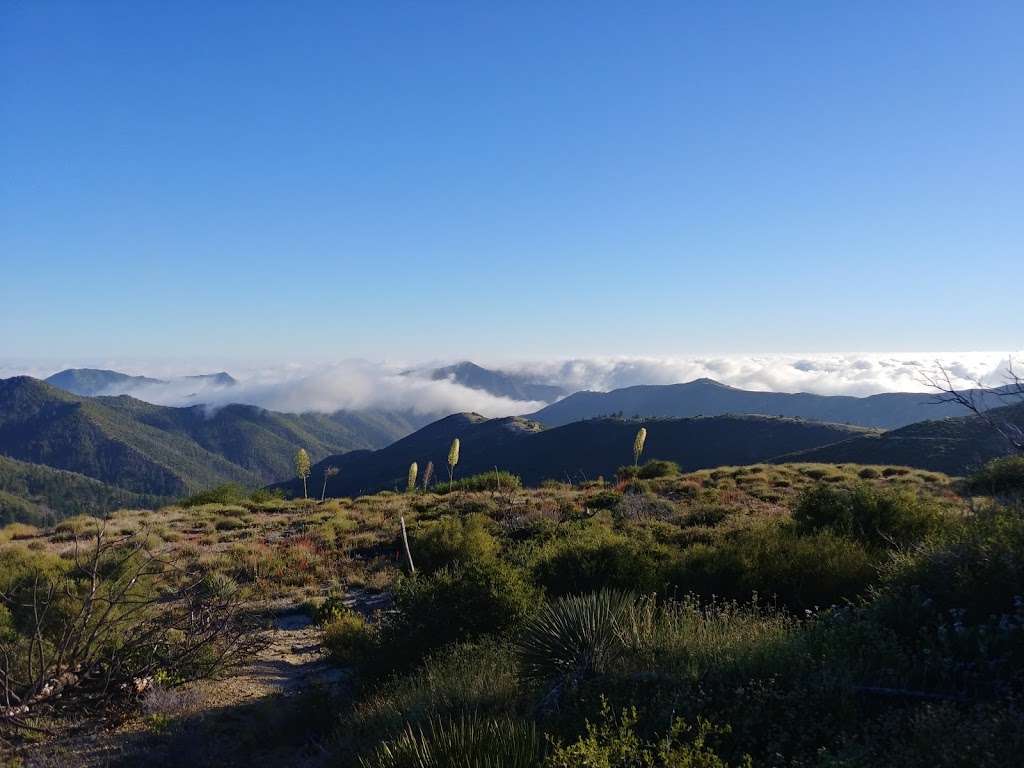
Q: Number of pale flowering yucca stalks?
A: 4